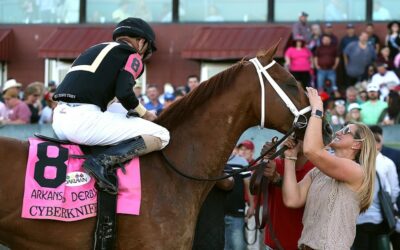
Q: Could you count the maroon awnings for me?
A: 3